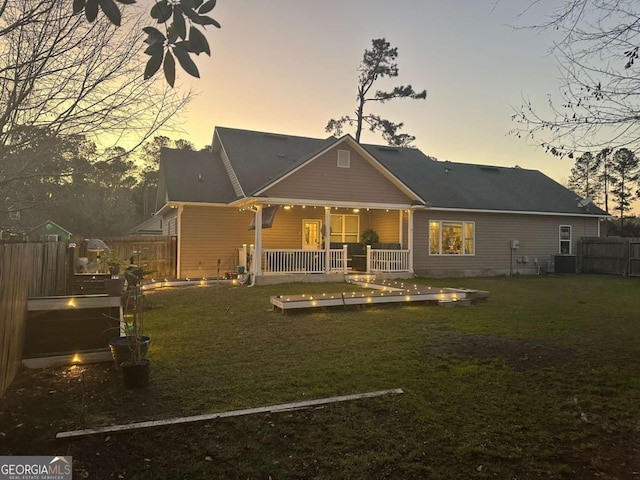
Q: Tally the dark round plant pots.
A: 2